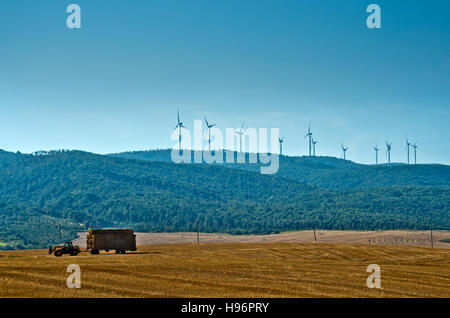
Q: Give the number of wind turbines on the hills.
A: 11